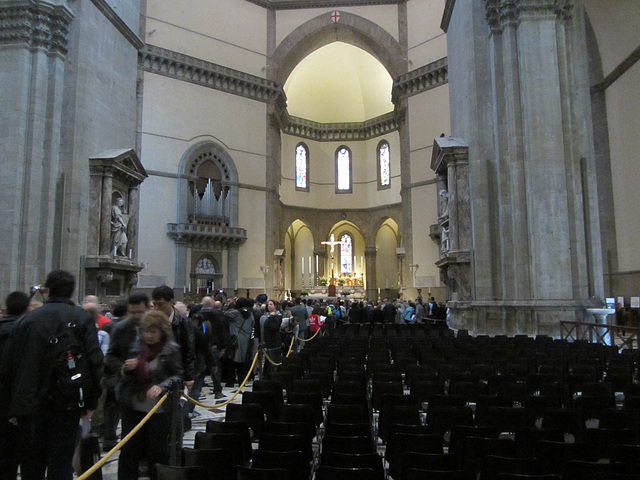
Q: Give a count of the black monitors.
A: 0